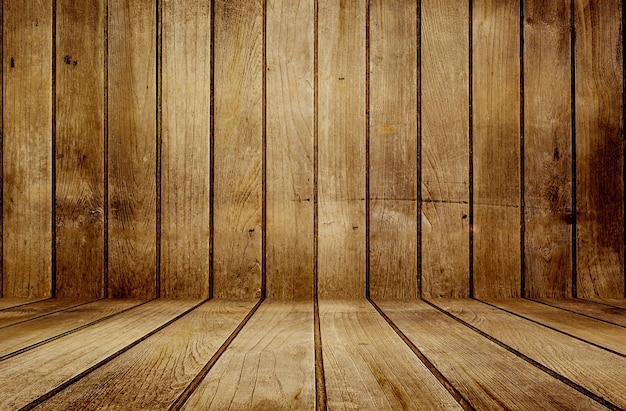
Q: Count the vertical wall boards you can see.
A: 12